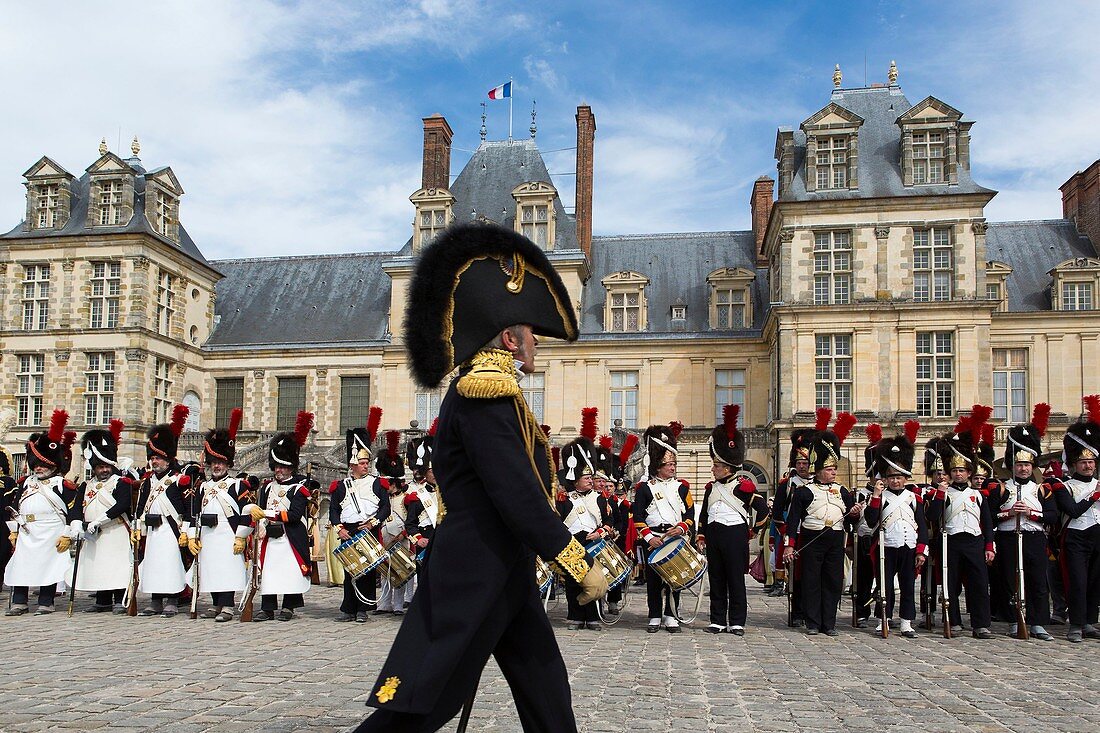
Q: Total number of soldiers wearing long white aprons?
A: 5